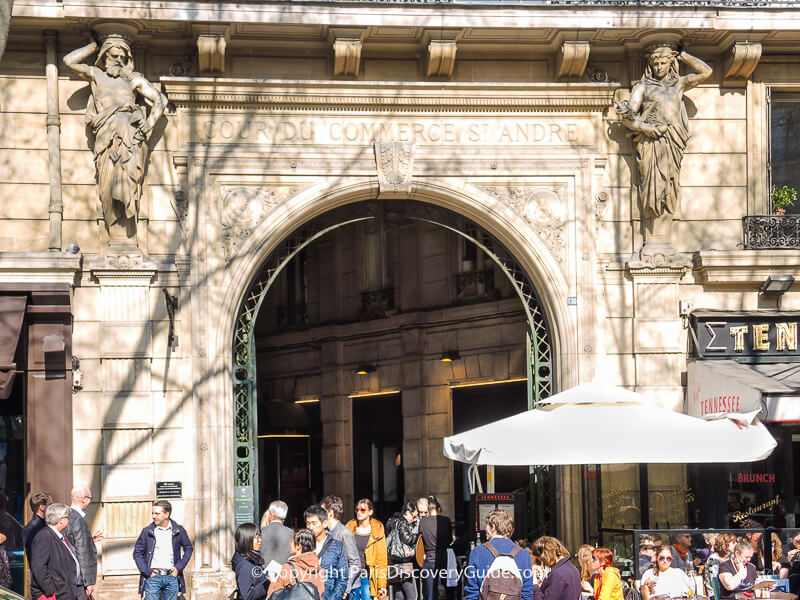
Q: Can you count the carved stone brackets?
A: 5